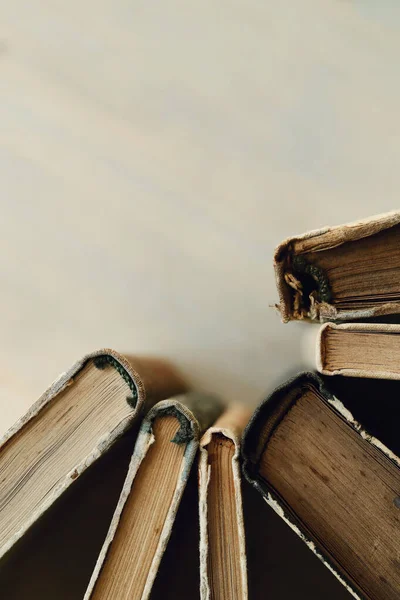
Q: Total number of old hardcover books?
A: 6